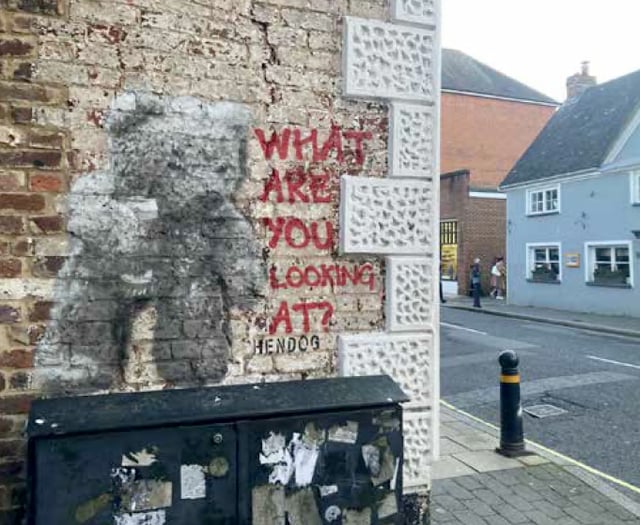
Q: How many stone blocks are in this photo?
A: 7